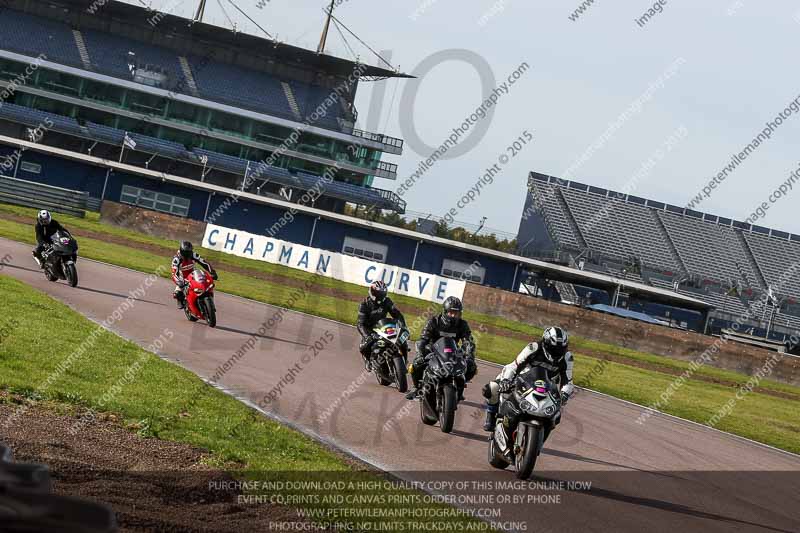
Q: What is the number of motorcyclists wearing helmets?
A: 5